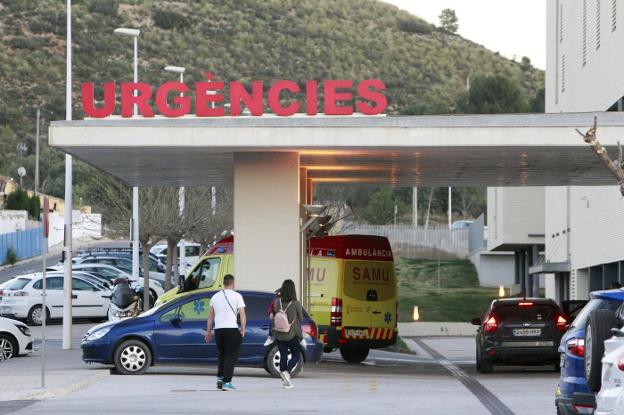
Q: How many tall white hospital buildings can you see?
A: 1